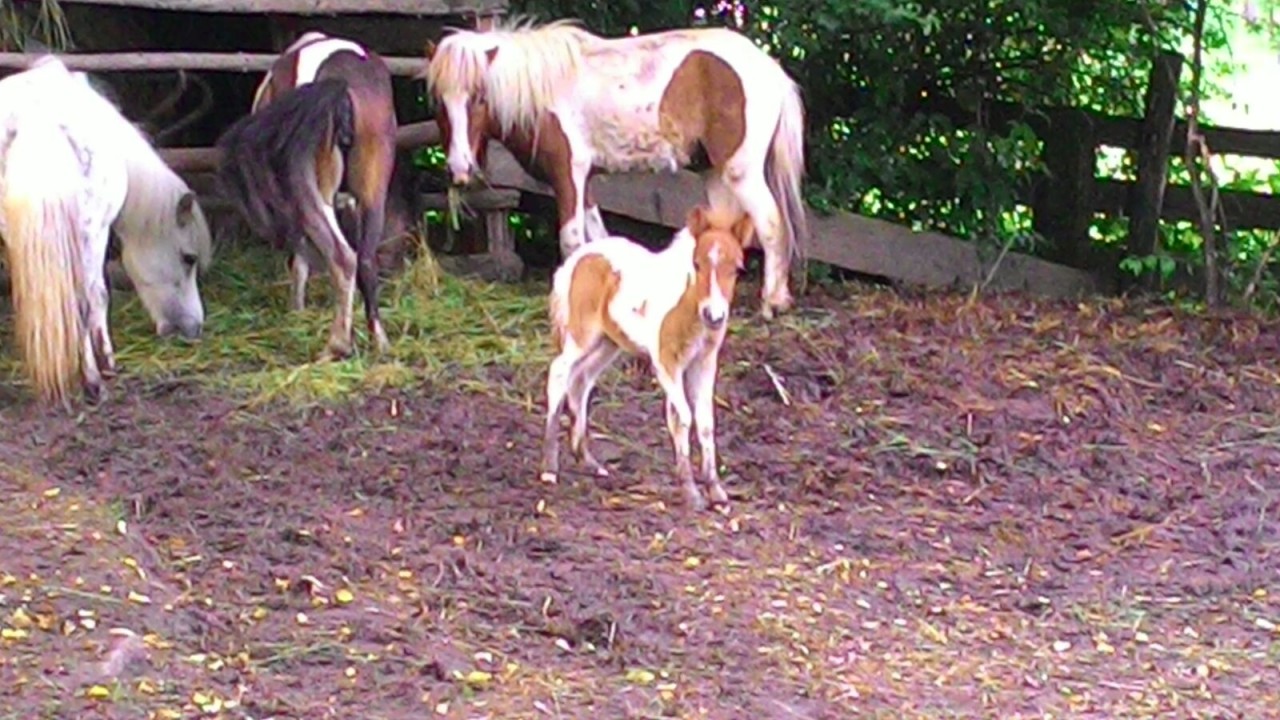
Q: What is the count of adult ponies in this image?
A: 3